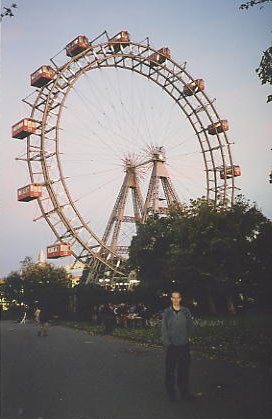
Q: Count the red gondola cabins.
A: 10